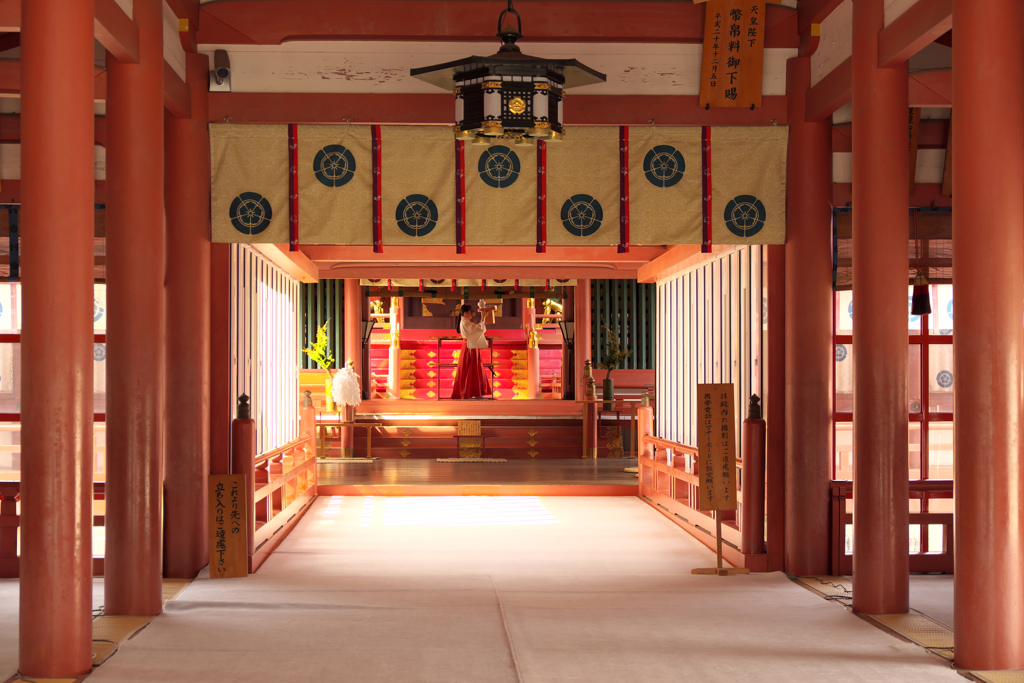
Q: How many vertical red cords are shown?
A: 6